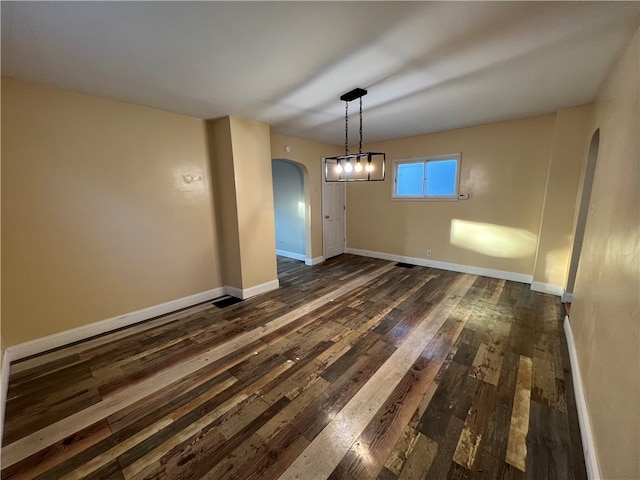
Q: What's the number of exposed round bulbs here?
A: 4